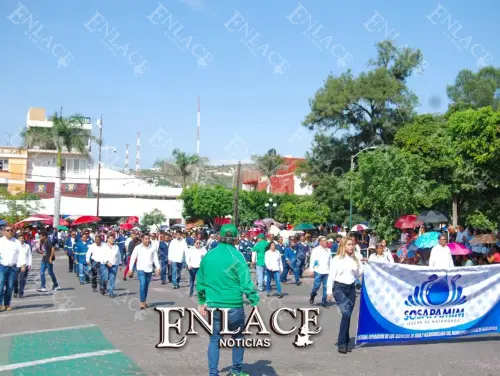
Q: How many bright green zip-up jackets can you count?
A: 1